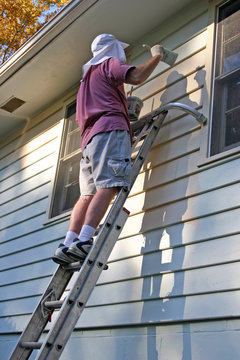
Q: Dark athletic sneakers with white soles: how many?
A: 2